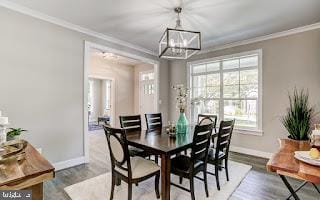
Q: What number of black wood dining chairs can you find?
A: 6